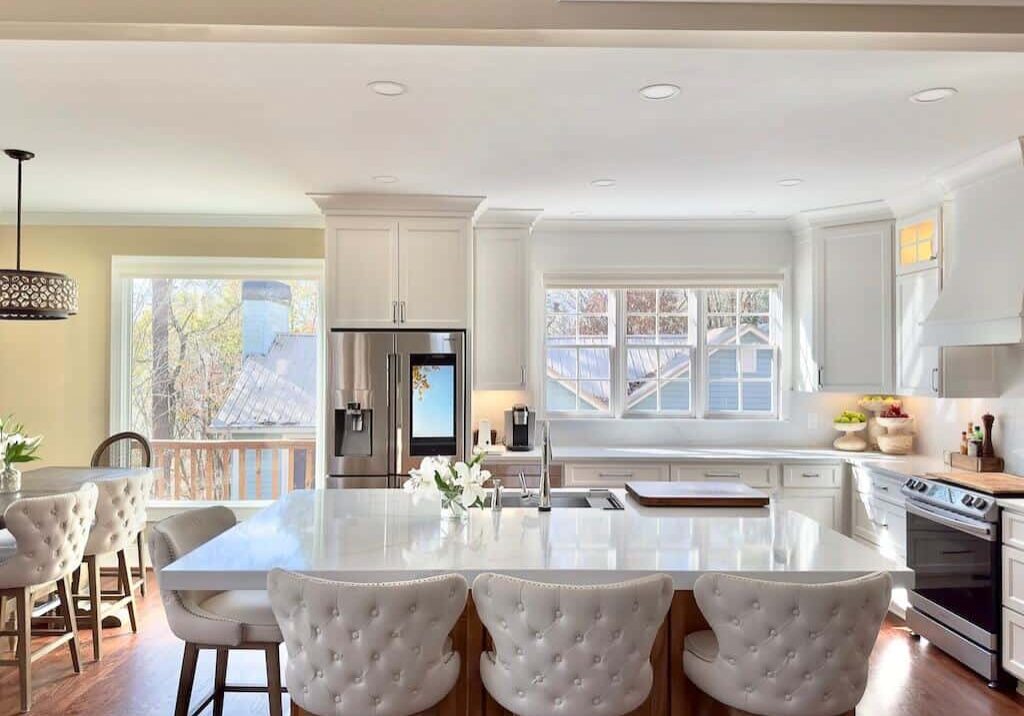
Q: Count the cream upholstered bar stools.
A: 6